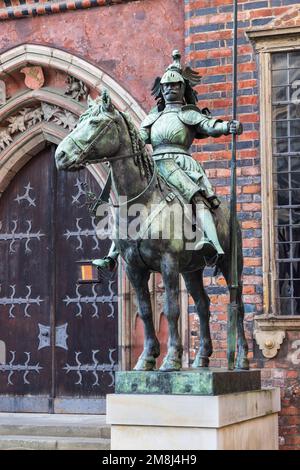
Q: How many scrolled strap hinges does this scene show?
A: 6